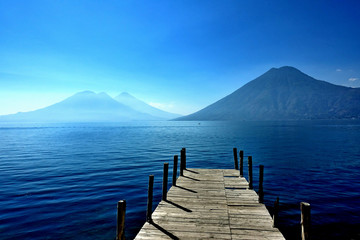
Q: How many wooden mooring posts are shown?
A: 12